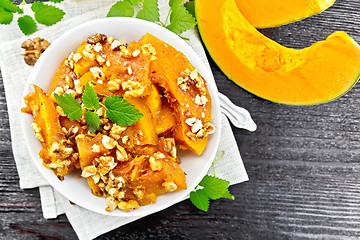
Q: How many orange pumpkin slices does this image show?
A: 2